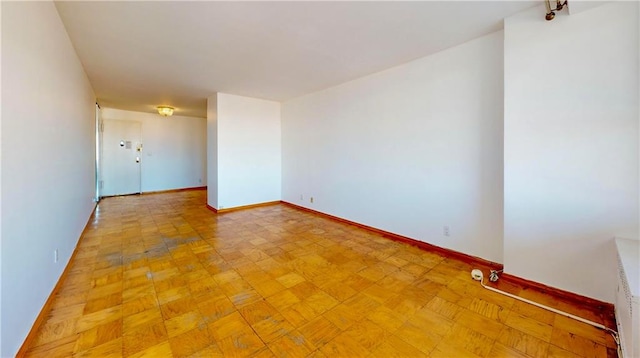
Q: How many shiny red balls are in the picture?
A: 0